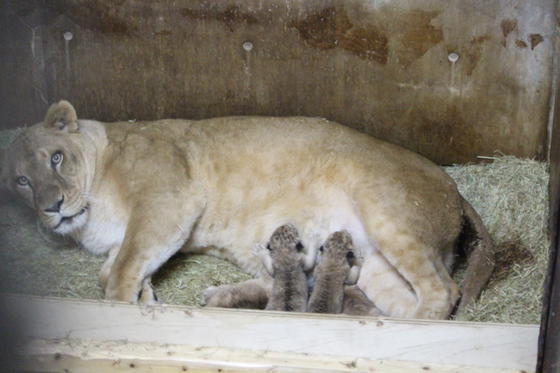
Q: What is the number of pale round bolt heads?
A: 3